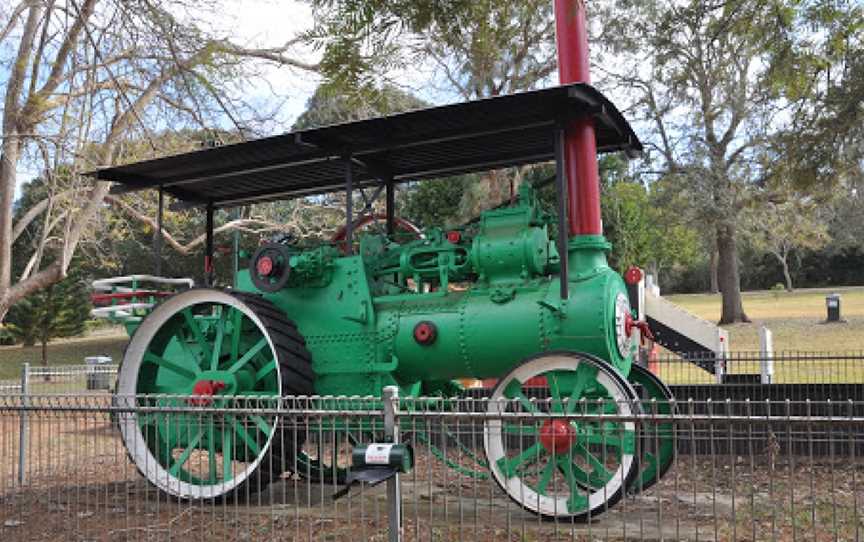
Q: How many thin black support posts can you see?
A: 5